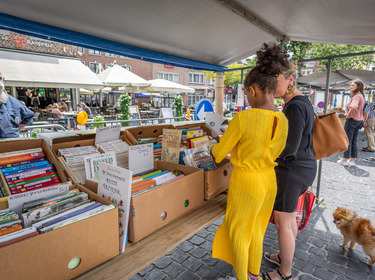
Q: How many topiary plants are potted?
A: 2